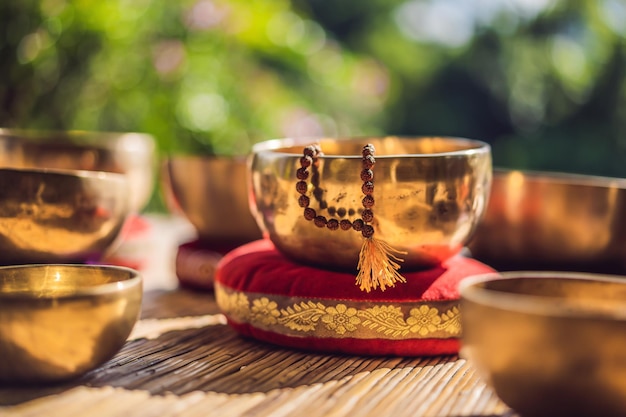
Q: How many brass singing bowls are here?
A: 7